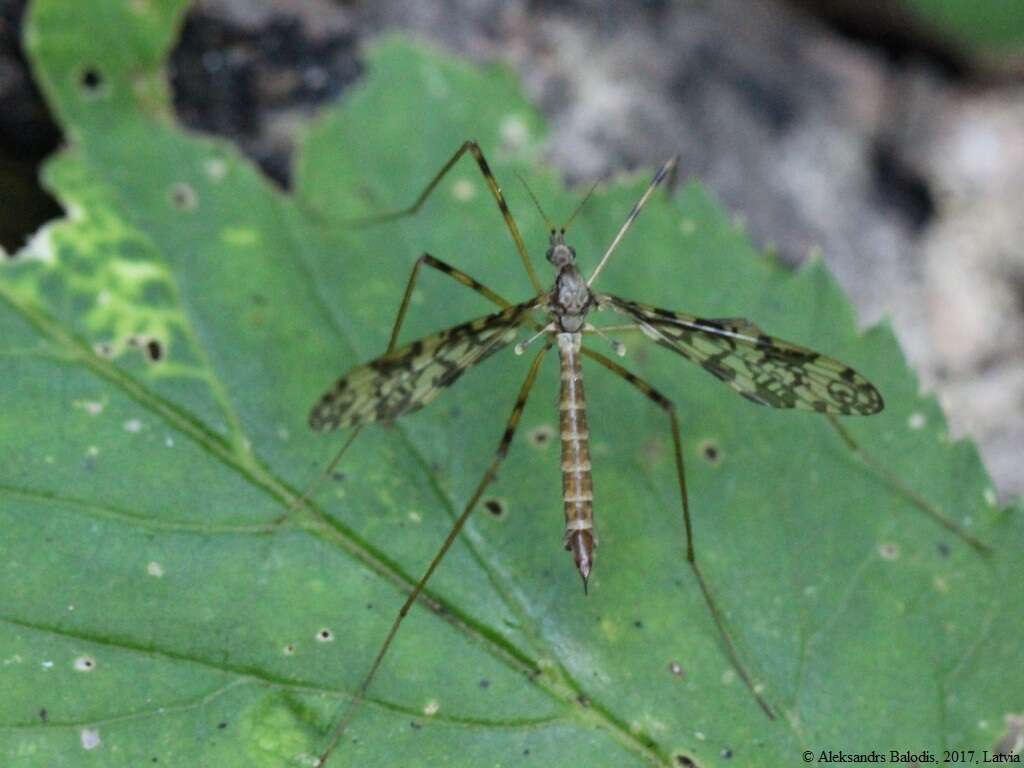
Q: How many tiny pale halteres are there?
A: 2